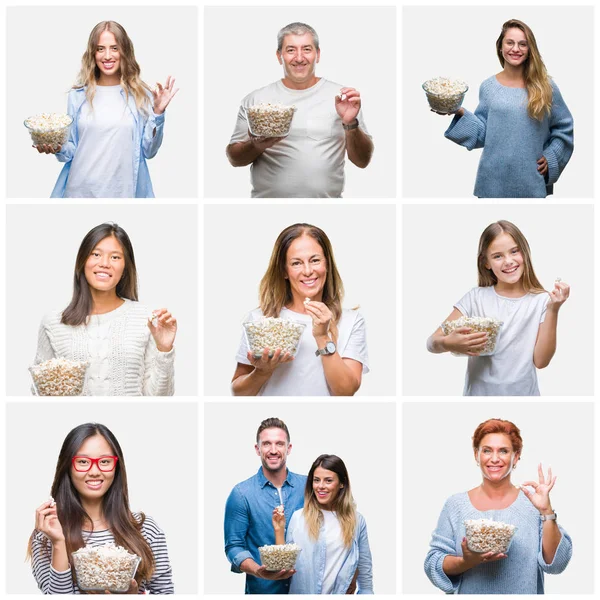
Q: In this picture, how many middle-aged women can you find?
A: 2